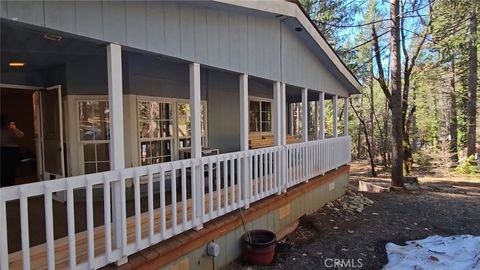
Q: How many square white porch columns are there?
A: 9